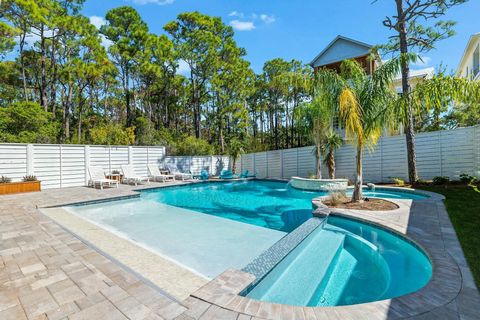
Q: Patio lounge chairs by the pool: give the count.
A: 4